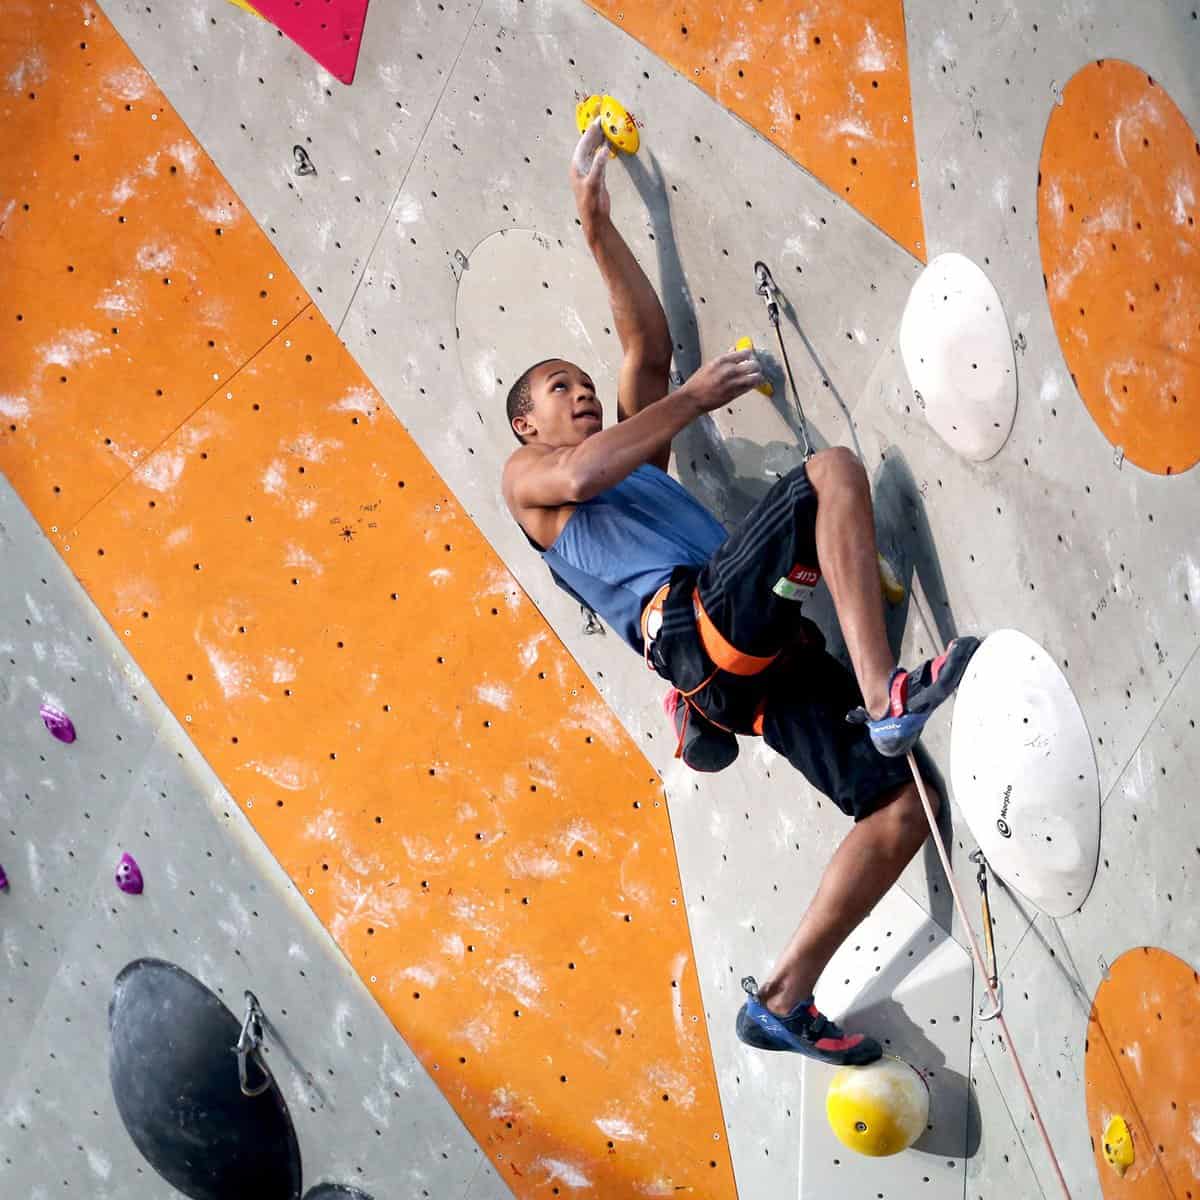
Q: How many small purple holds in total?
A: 3